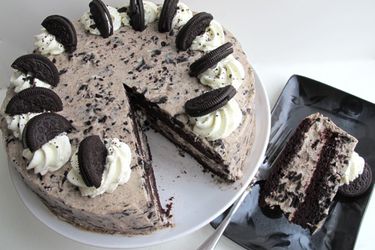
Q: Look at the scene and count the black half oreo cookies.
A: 12